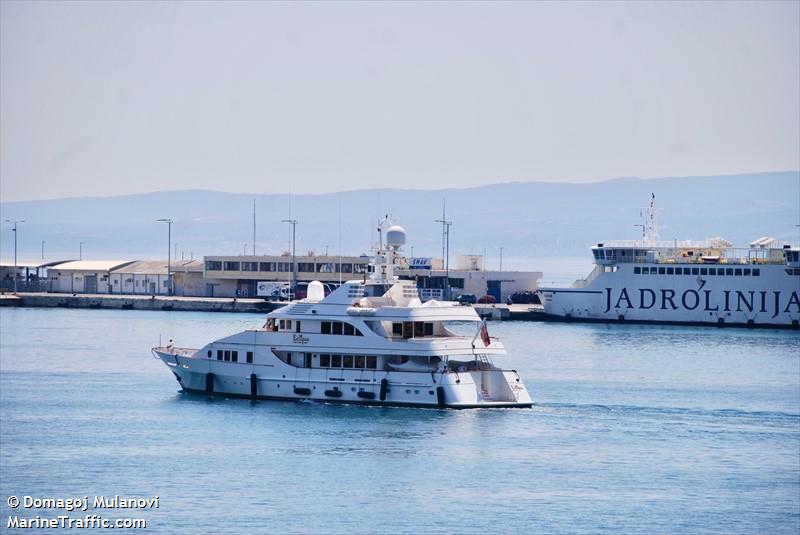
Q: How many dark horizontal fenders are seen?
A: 3